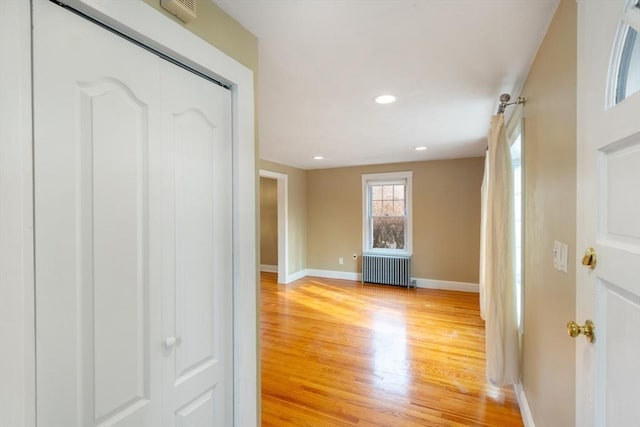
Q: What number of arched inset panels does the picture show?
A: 2